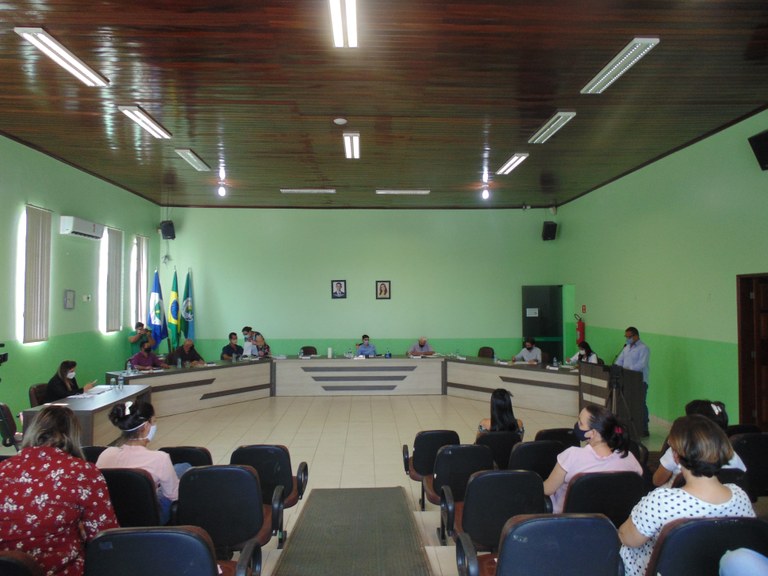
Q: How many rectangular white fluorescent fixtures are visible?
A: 10